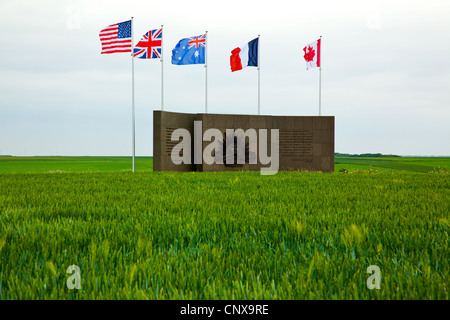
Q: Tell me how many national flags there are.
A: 5